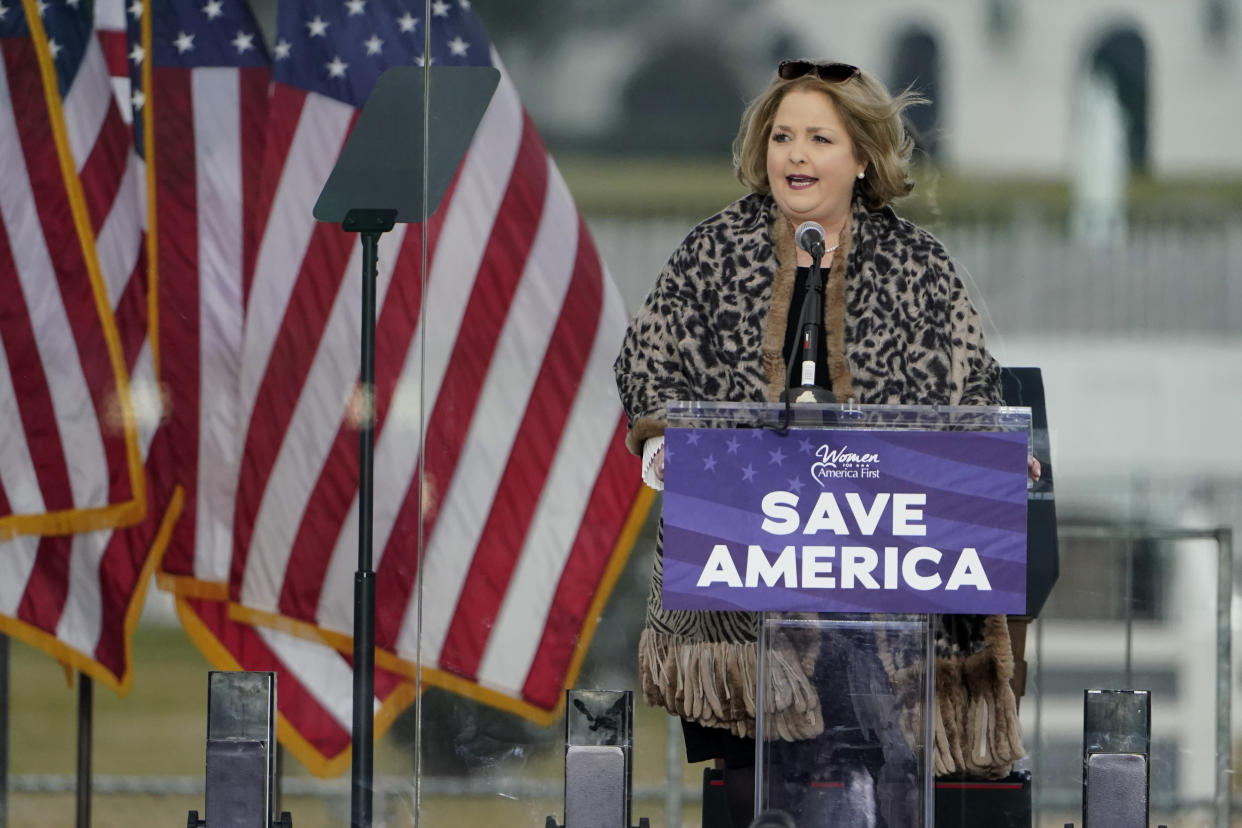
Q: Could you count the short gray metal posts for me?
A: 3